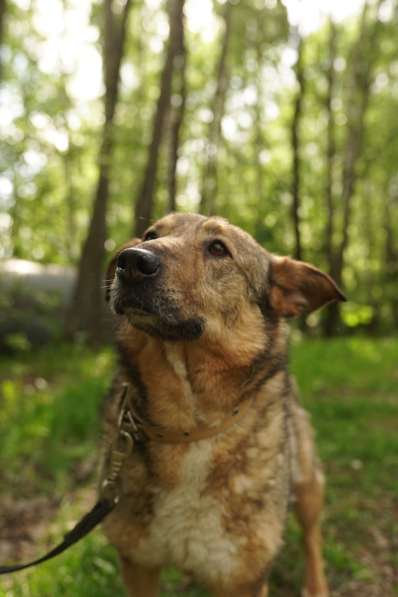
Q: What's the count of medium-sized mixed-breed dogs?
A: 1